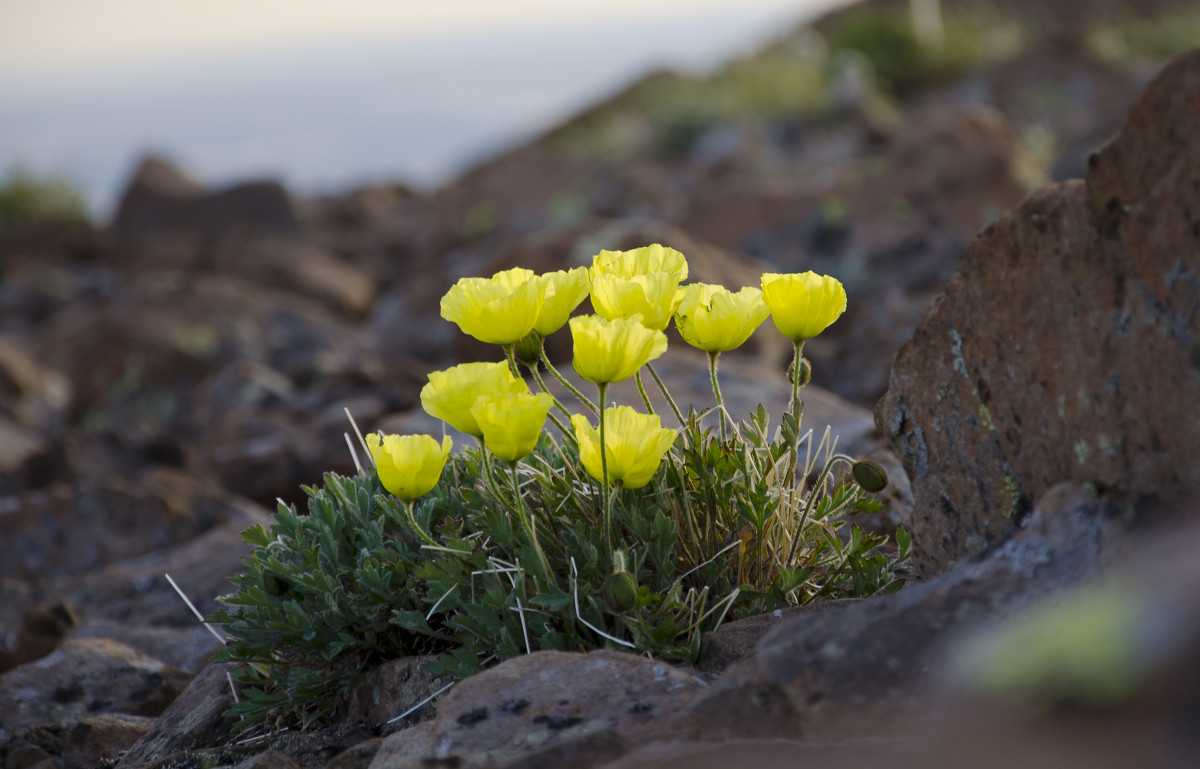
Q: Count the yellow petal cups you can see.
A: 11